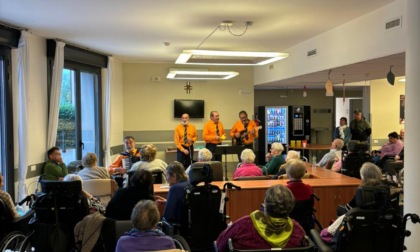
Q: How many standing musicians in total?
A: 3